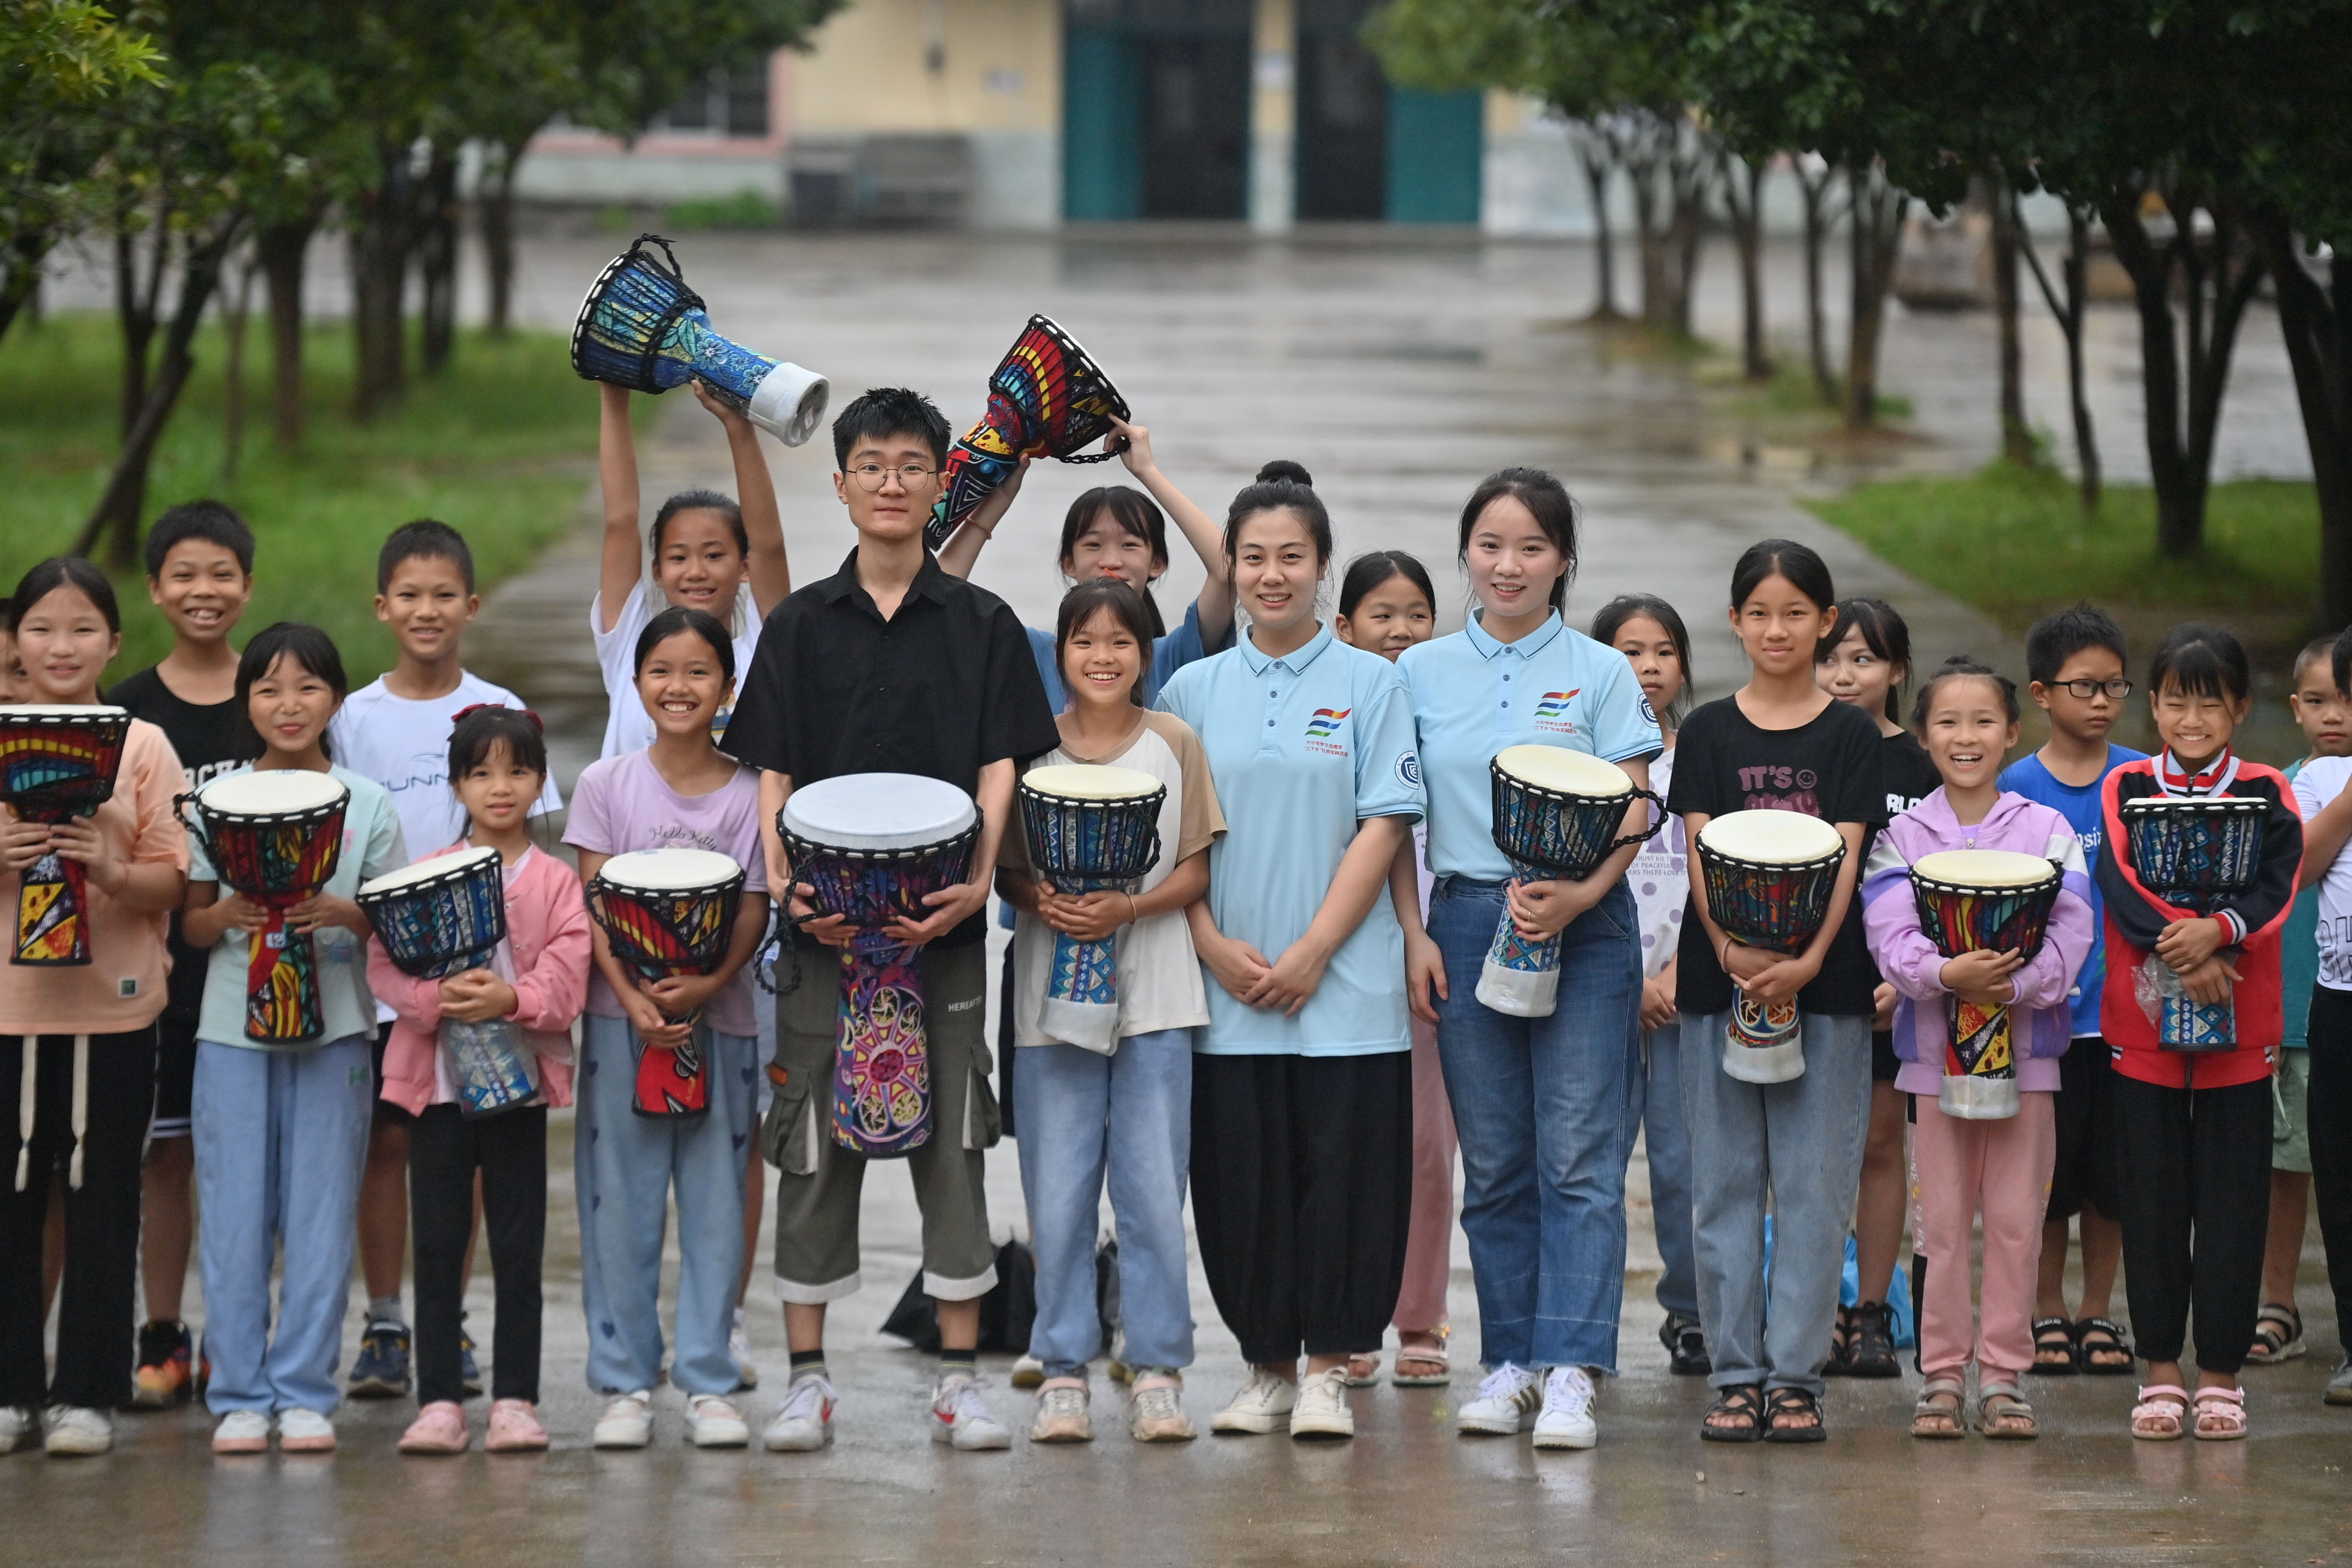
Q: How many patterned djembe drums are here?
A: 12